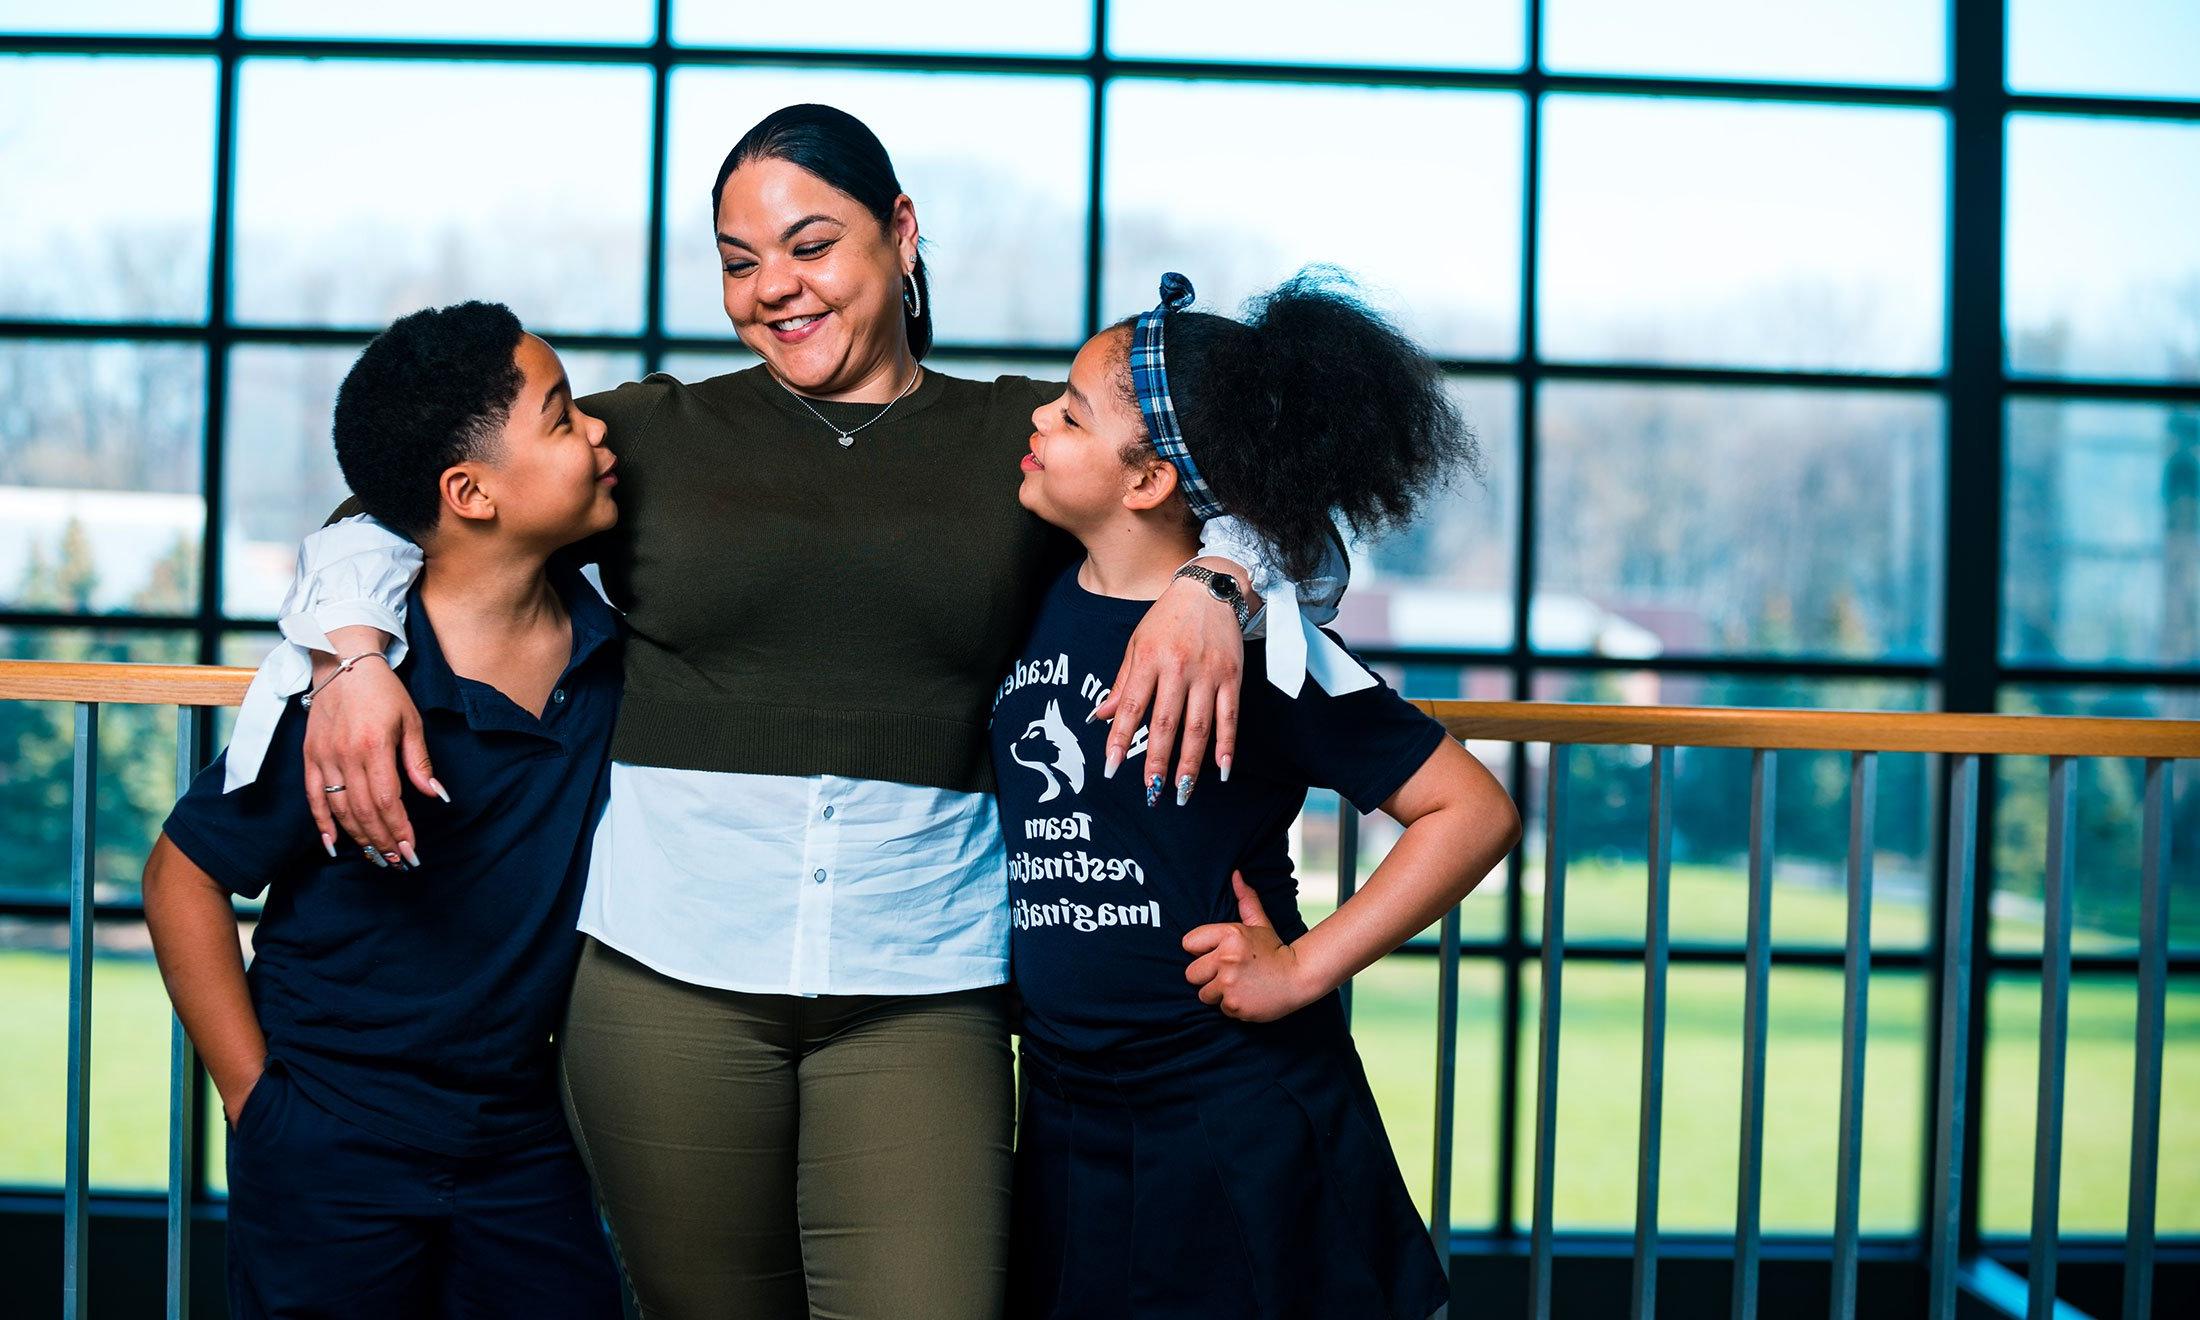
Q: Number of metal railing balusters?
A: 11